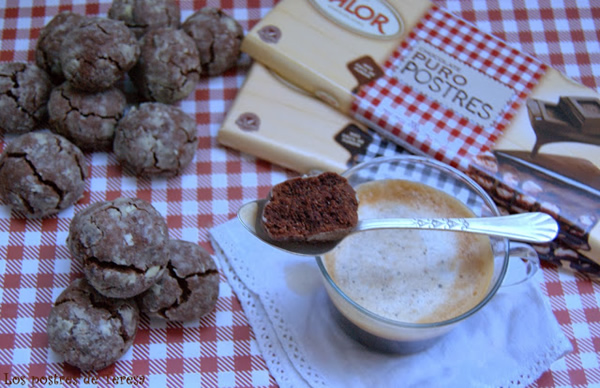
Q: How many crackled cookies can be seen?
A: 12